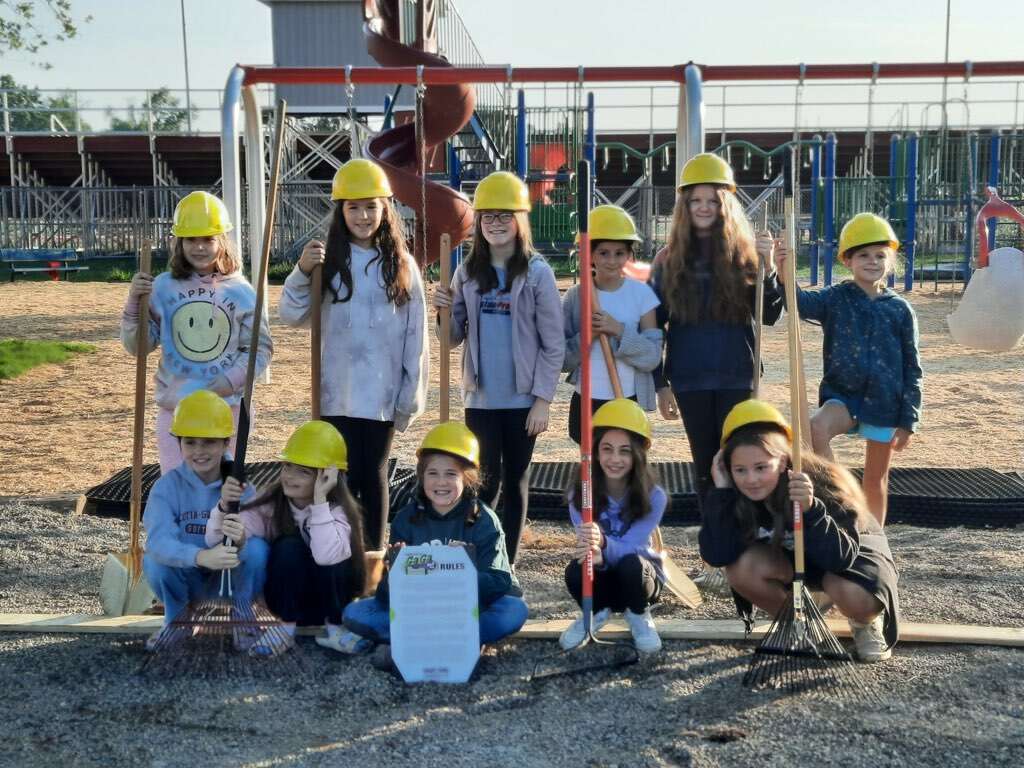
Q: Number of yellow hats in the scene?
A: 11